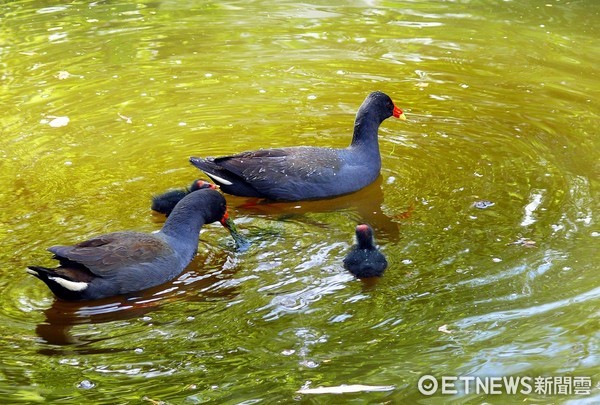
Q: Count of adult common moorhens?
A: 2